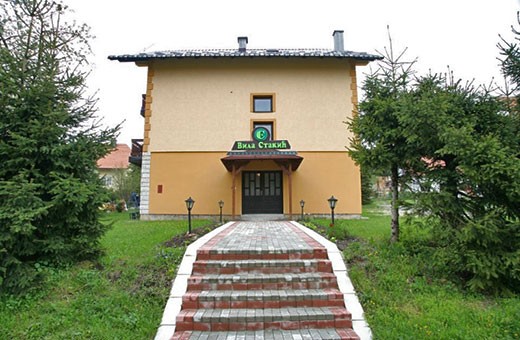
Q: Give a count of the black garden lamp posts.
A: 4